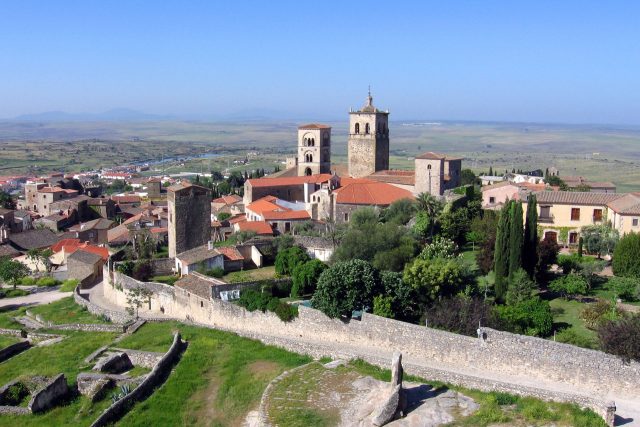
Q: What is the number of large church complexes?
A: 1